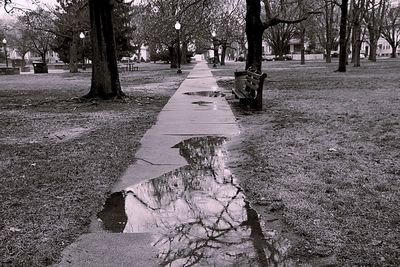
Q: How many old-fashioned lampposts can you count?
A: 4